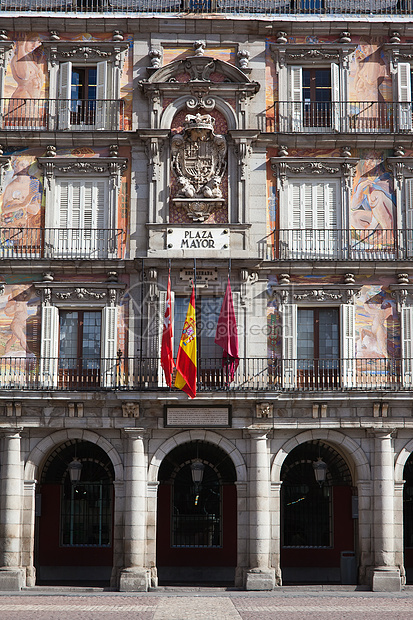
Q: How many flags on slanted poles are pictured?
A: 3